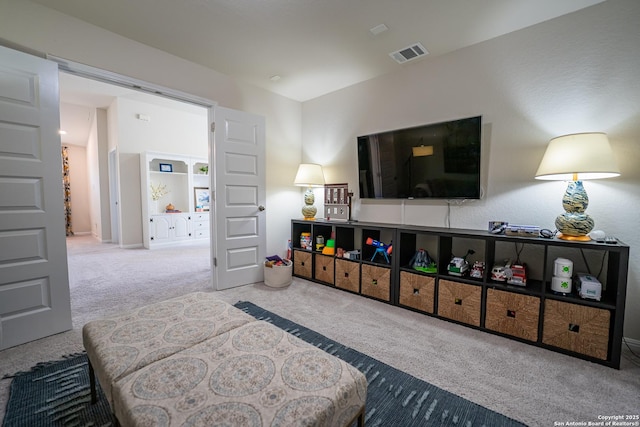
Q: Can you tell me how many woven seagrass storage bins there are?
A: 8